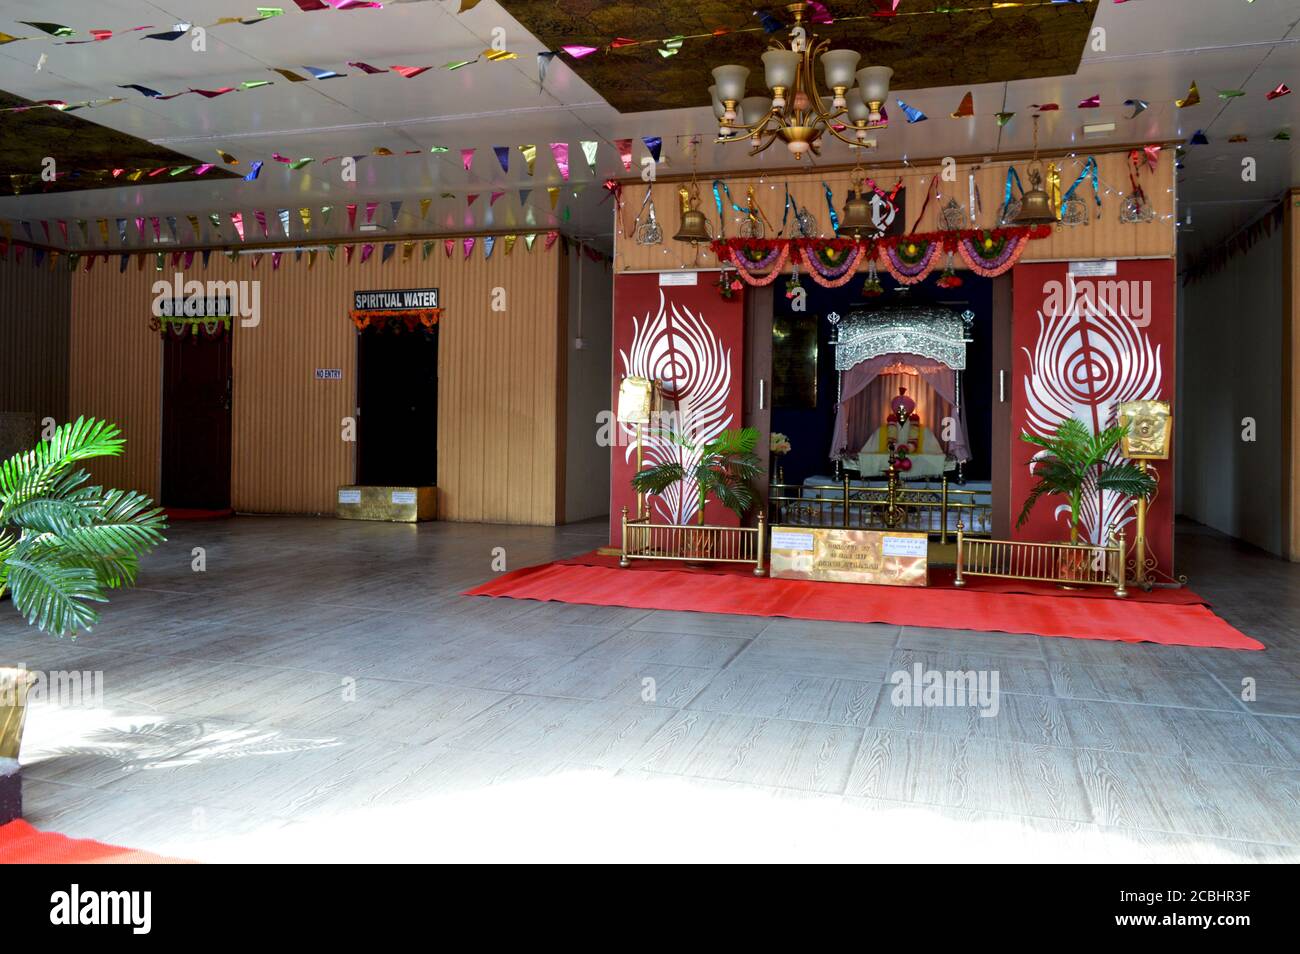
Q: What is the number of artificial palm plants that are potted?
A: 3